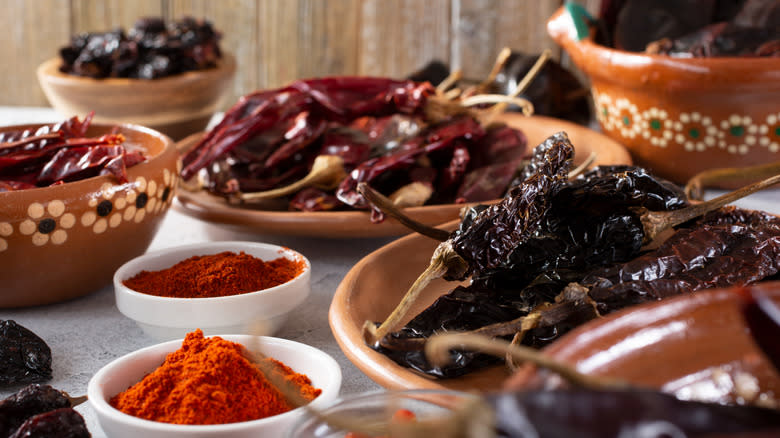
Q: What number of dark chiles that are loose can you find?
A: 3